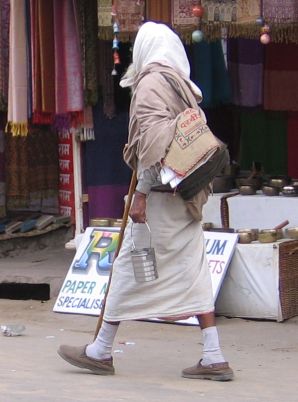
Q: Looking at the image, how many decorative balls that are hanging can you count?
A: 5